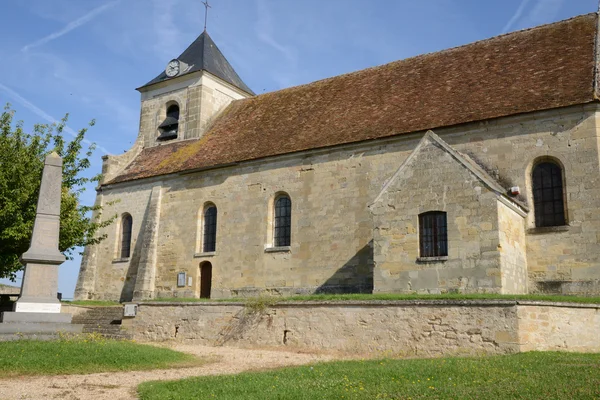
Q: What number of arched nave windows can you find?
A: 4